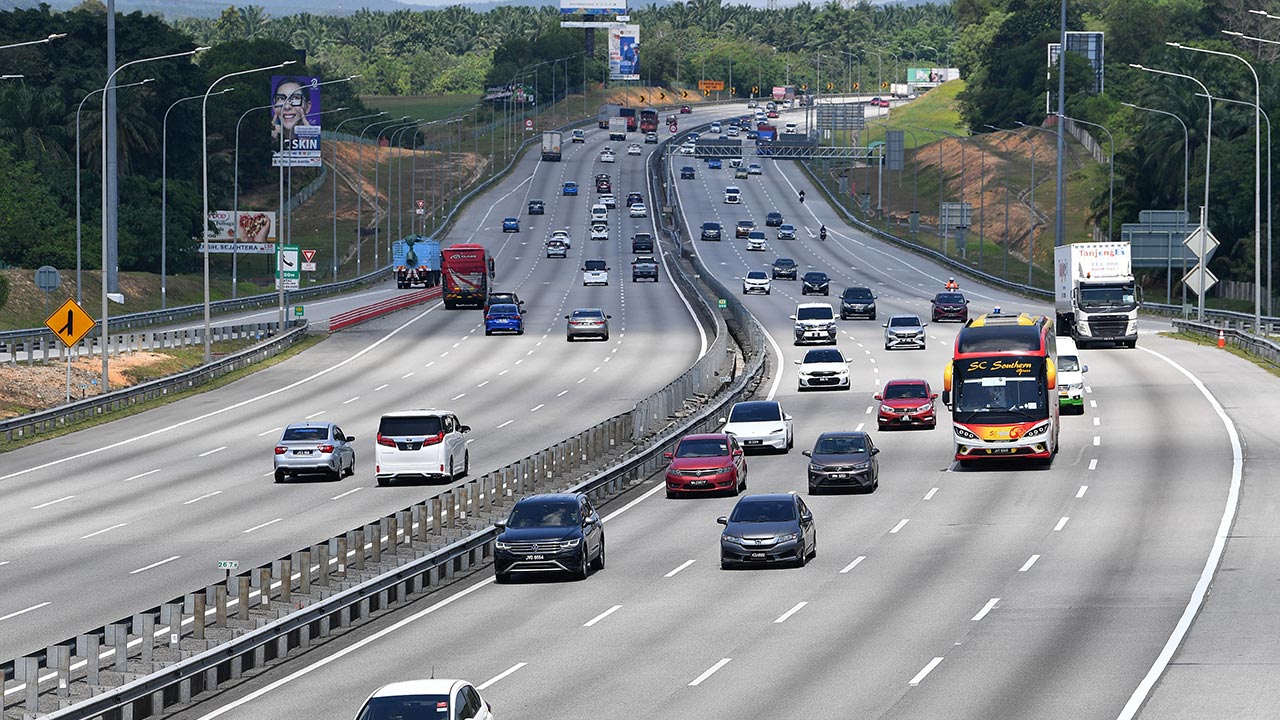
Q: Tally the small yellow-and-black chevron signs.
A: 10